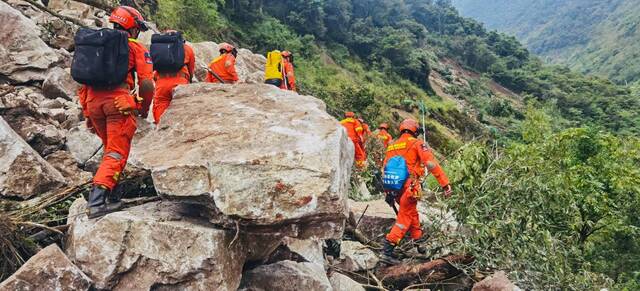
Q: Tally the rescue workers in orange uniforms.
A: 8